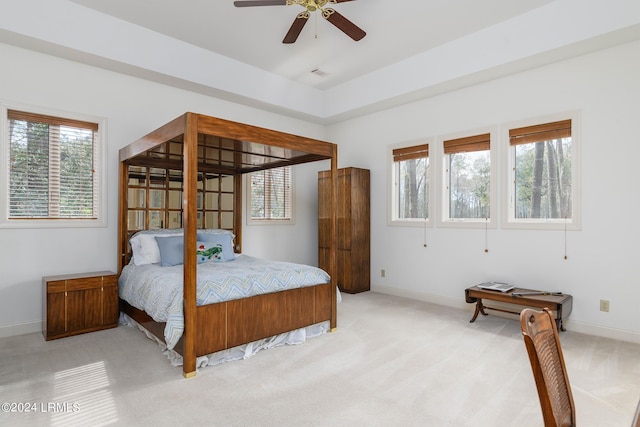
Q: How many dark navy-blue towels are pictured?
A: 0